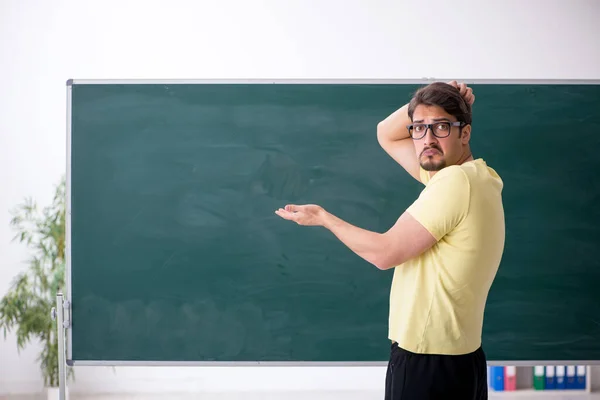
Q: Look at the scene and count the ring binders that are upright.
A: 7